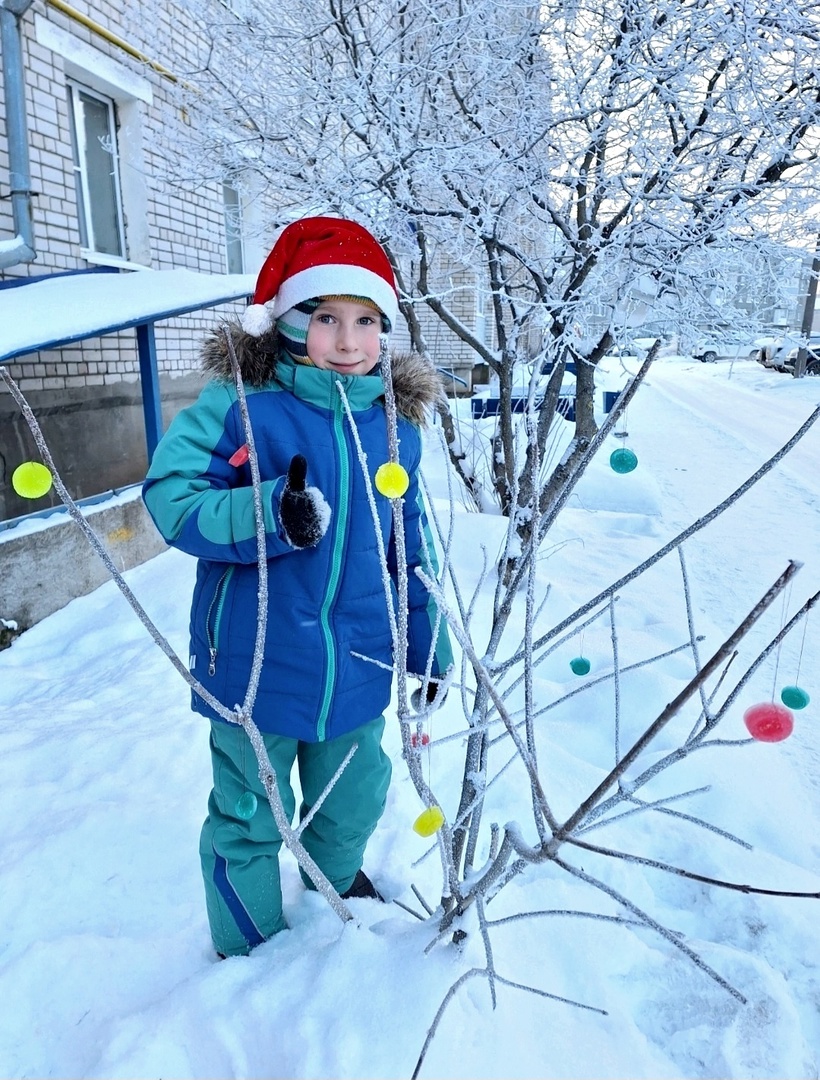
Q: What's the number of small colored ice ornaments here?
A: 10